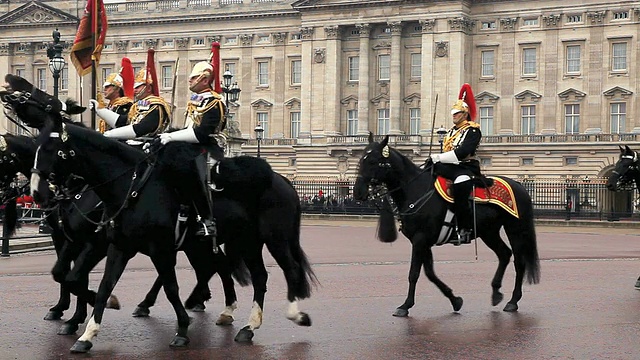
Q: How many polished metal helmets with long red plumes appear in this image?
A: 4